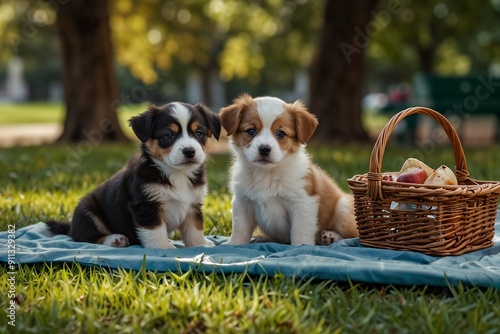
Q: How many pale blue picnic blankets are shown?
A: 1